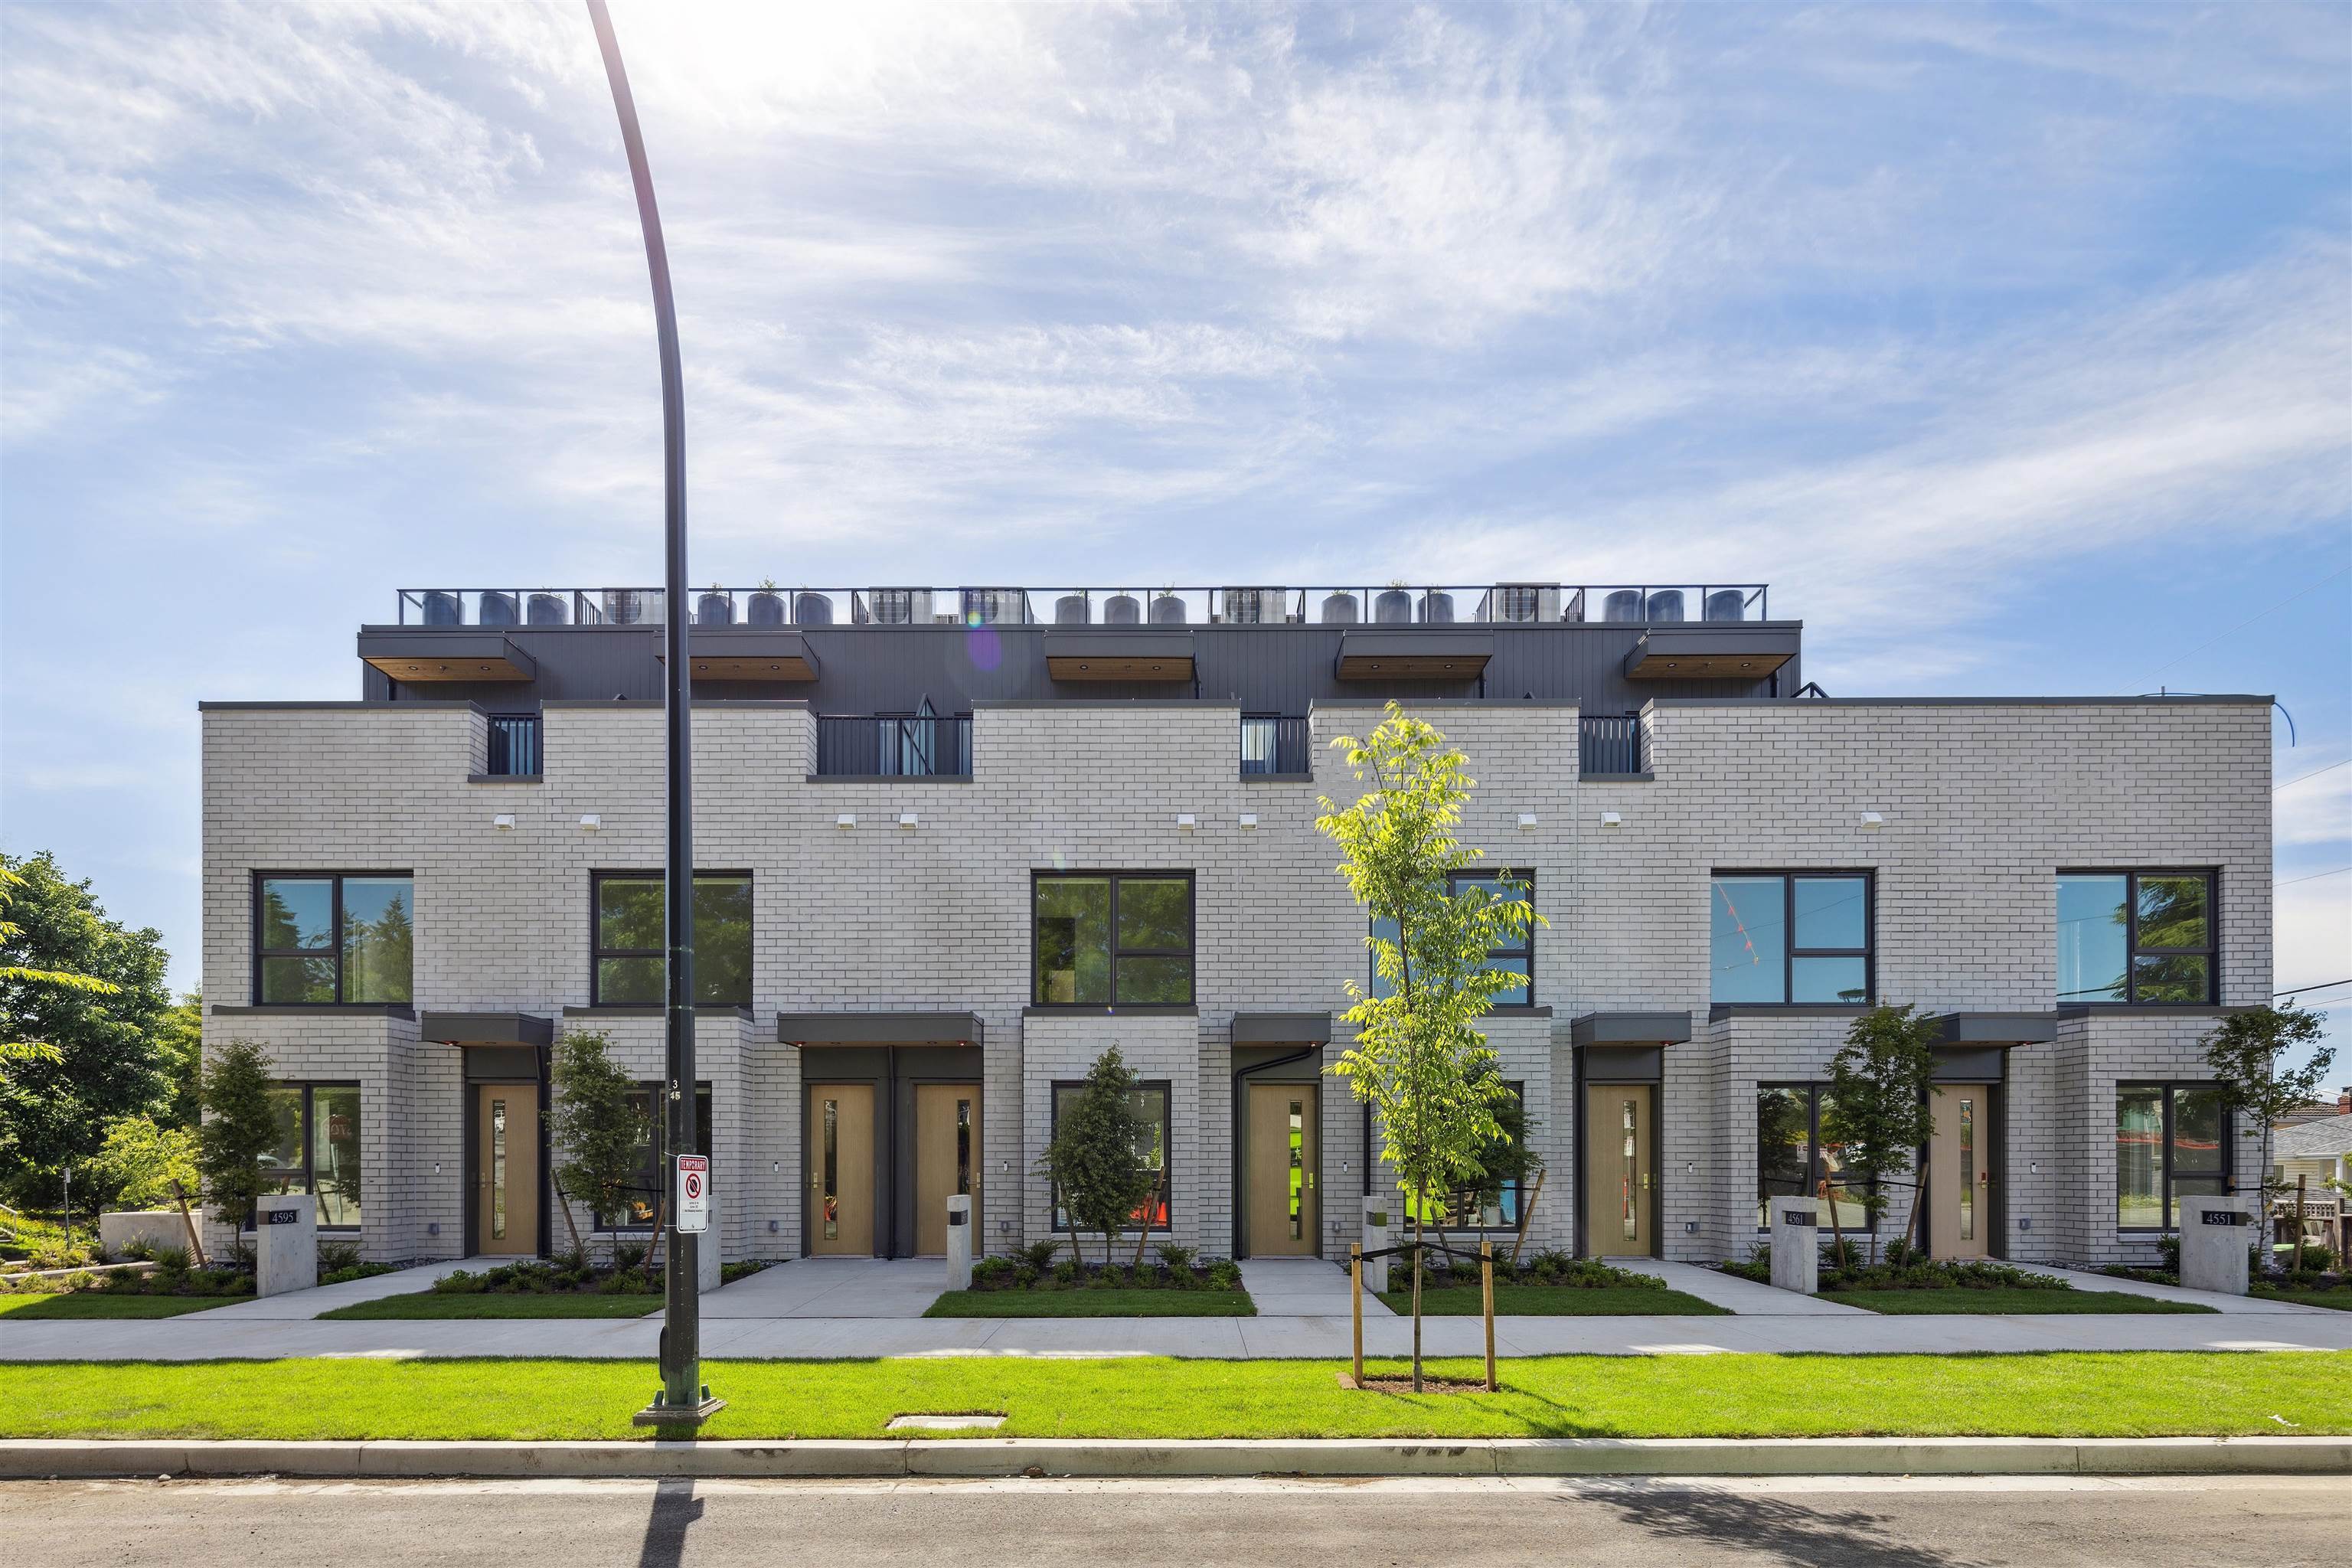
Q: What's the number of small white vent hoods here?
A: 9